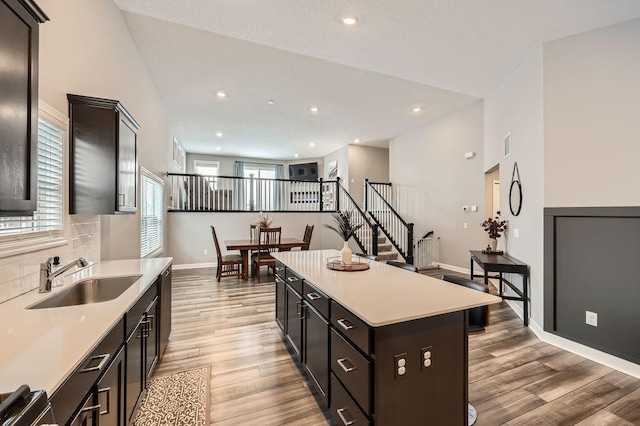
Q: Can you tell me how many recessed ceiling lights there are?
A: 9